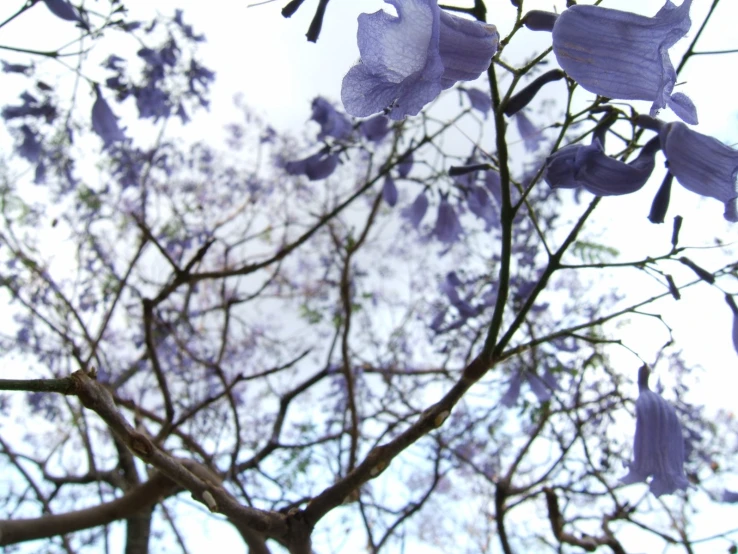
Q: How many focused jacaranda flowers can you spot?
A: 5